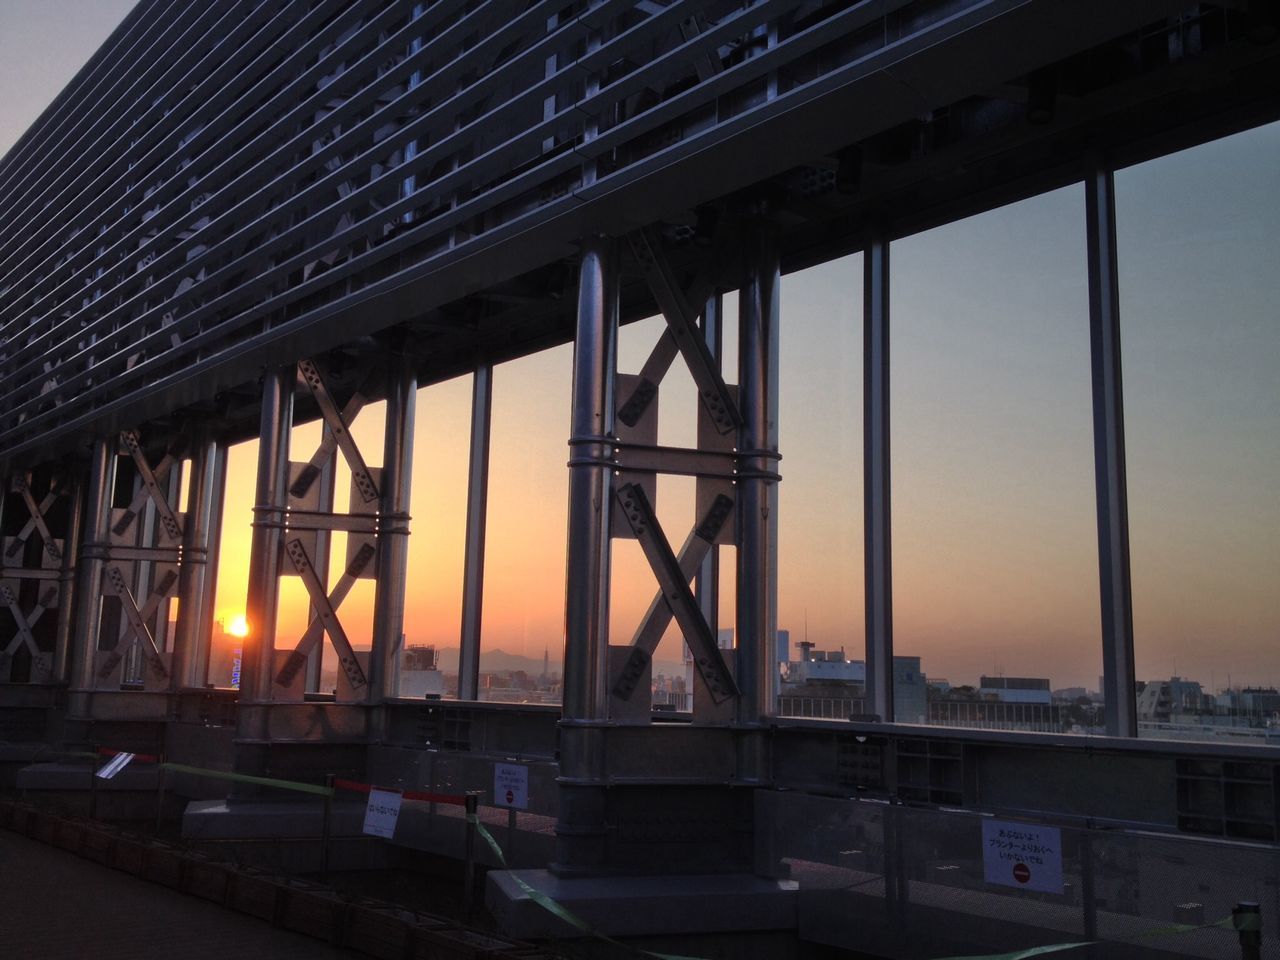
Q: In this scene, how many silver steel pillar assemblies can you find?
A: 4